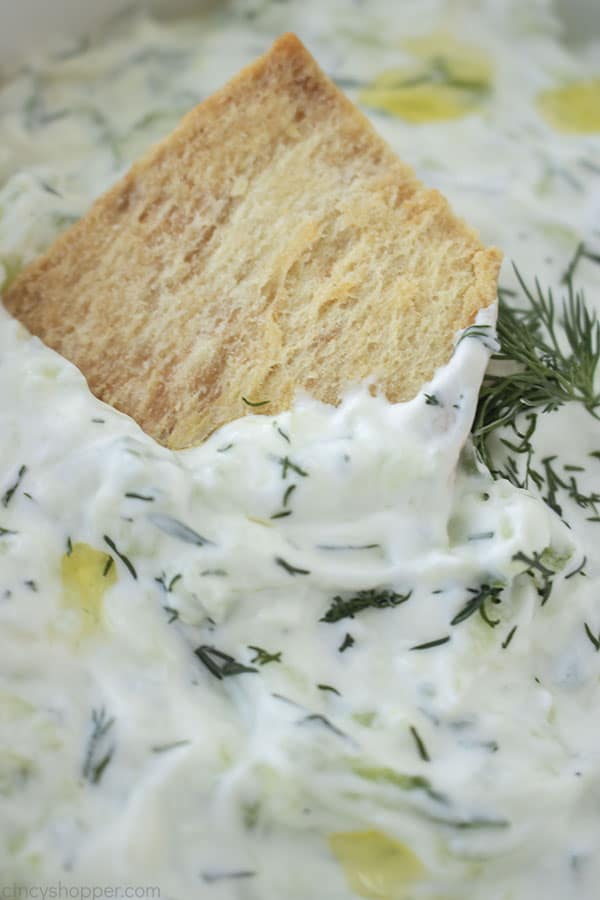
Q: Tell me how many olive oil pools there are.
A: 4